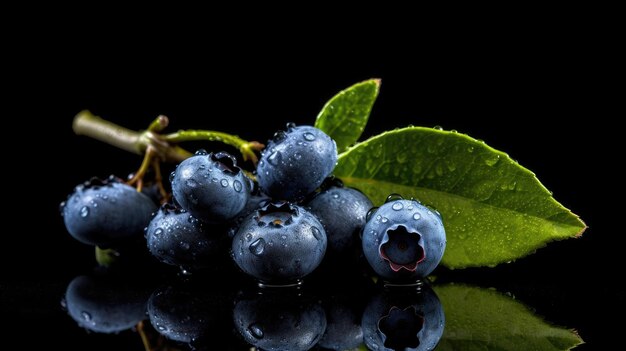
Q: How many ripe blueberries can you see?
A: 7